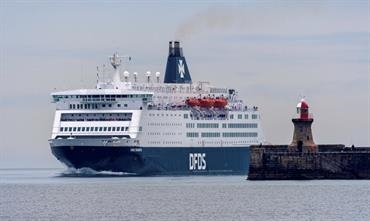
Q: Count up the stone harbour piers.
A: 1